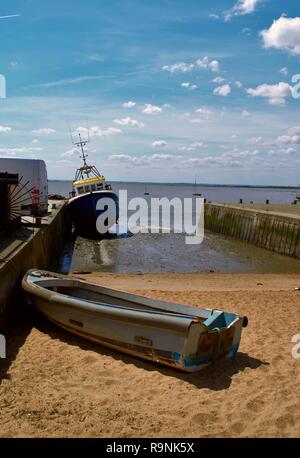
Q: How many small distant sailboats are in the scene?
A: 2